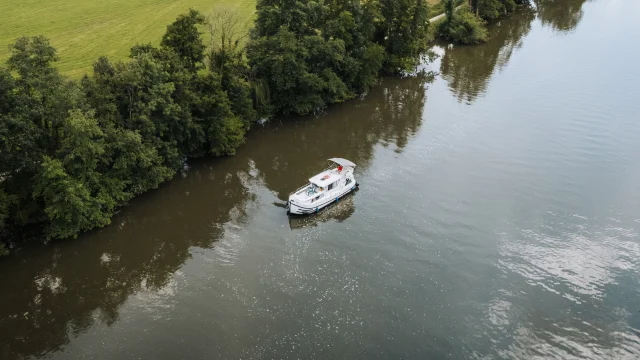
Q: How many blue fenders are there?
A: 3